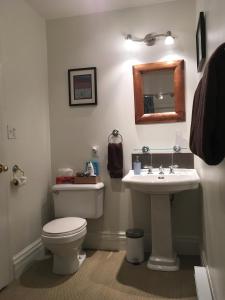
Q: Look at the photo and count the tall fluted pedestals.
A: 1